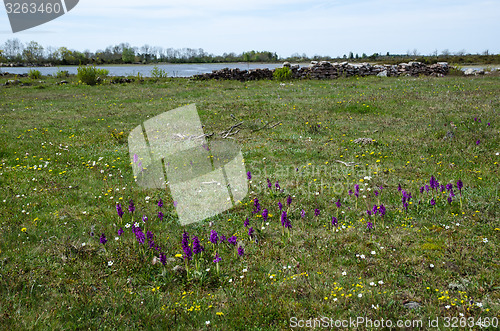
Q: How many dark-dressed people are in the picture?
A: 0